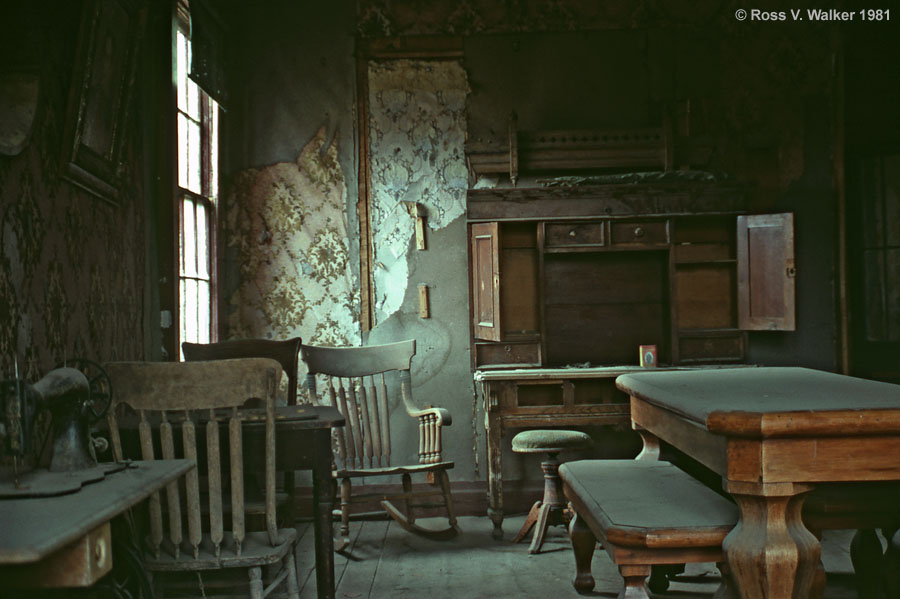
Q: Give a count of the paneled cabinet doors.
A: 2